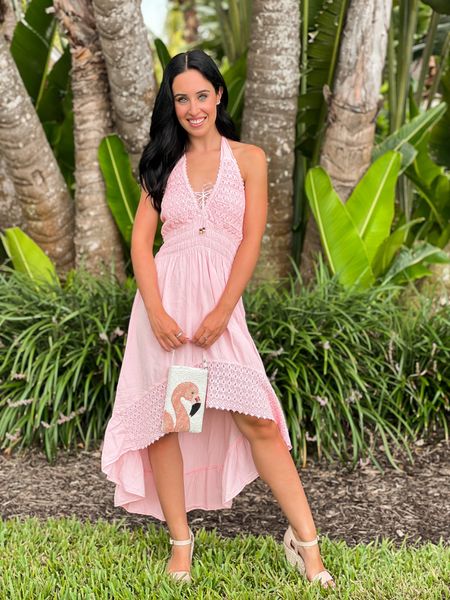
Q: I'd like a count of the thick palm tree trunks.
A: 5